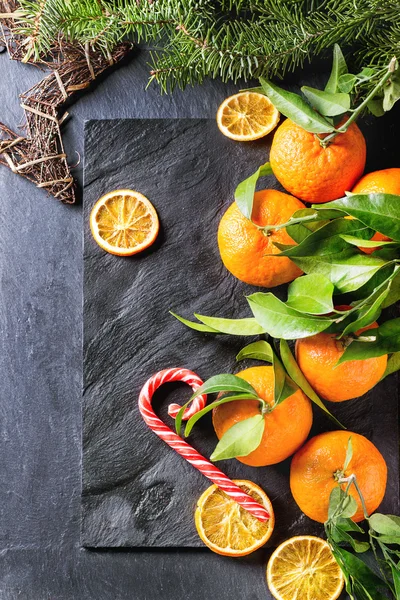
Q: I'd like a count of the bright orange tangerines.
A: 6